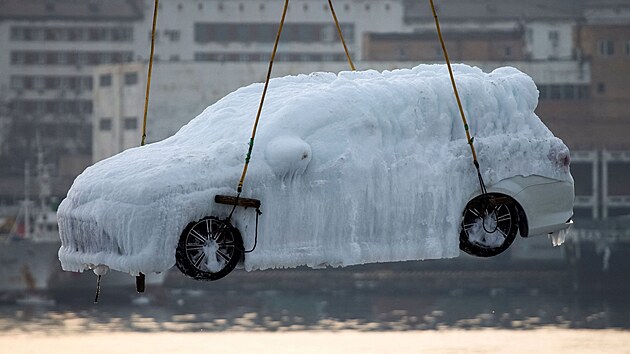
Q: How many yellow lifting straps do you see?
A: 4